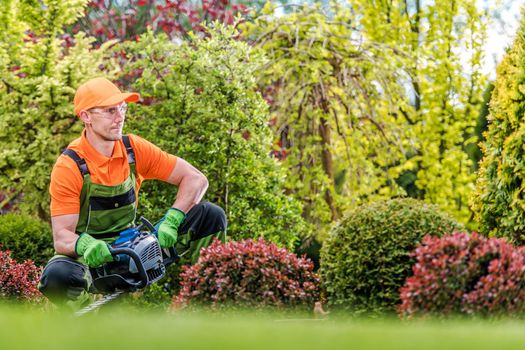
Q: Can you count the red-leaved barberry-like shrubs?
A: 3